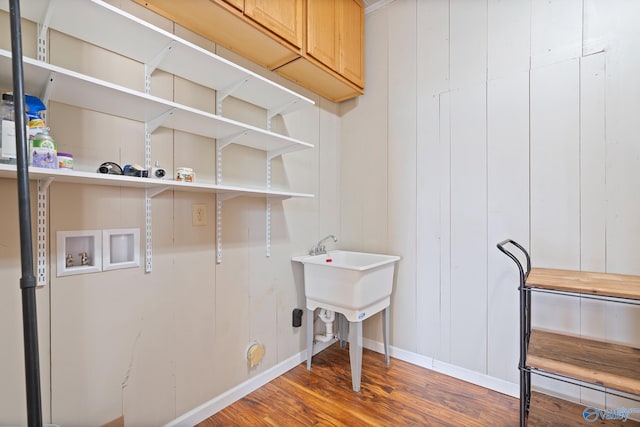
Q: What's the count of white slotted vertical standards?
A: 4